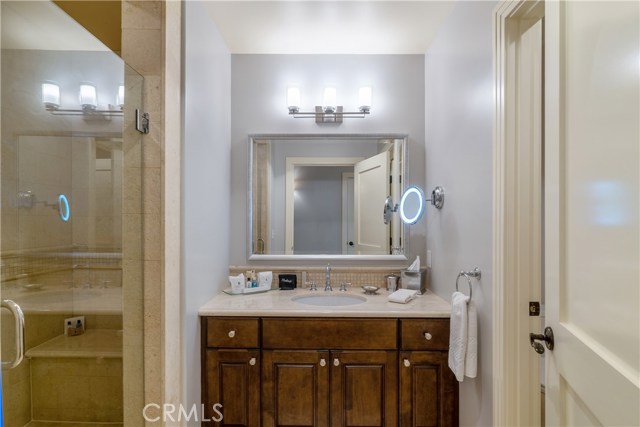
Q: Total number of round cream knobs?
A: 6